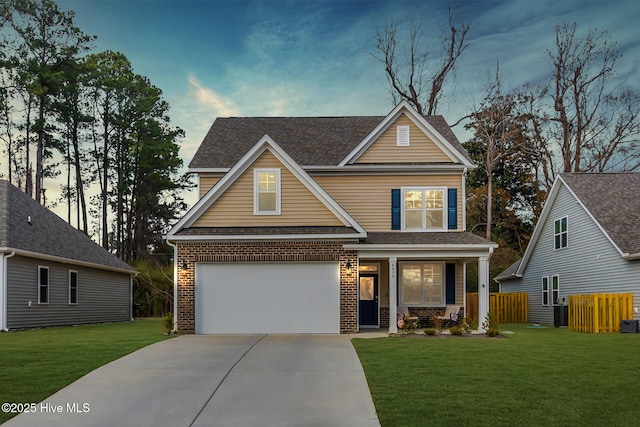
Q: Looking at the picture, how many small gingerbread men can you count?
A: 0